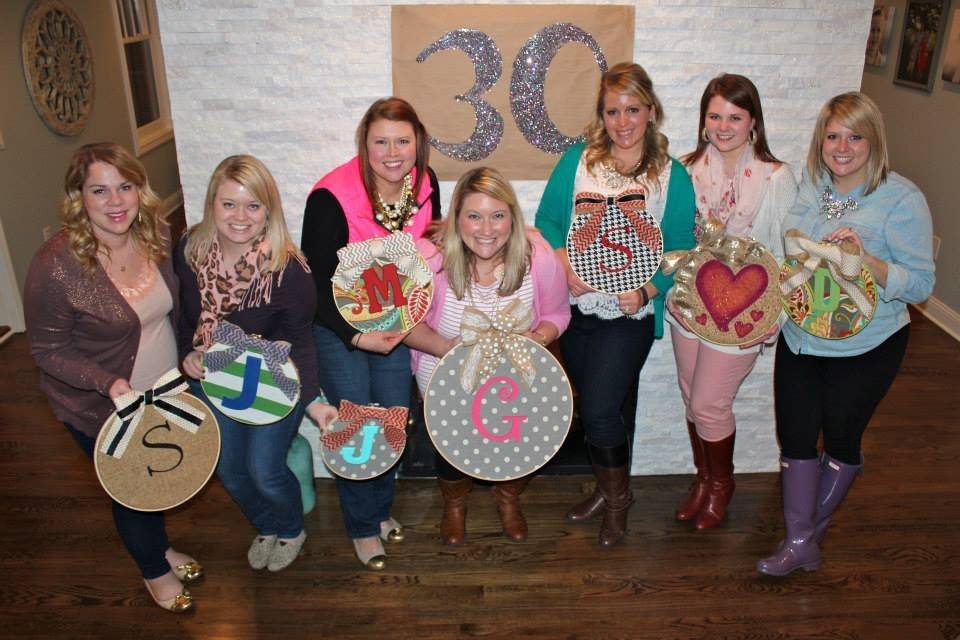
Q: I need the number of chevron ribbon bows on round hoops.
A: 4